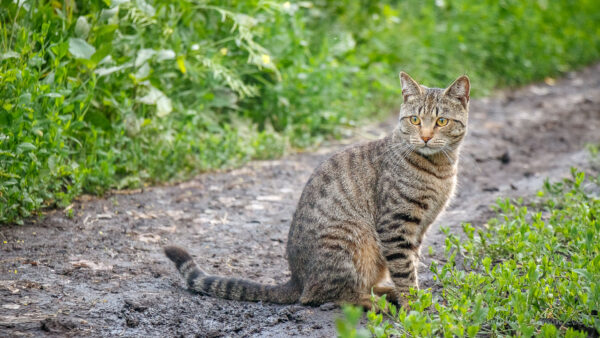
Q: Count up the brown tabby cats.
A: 1